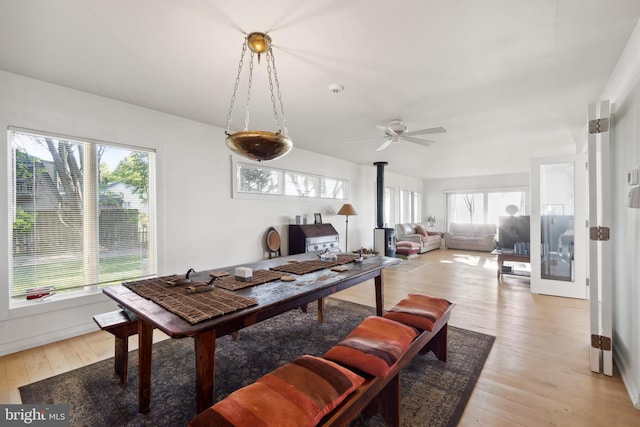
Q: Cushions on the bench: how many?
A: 3